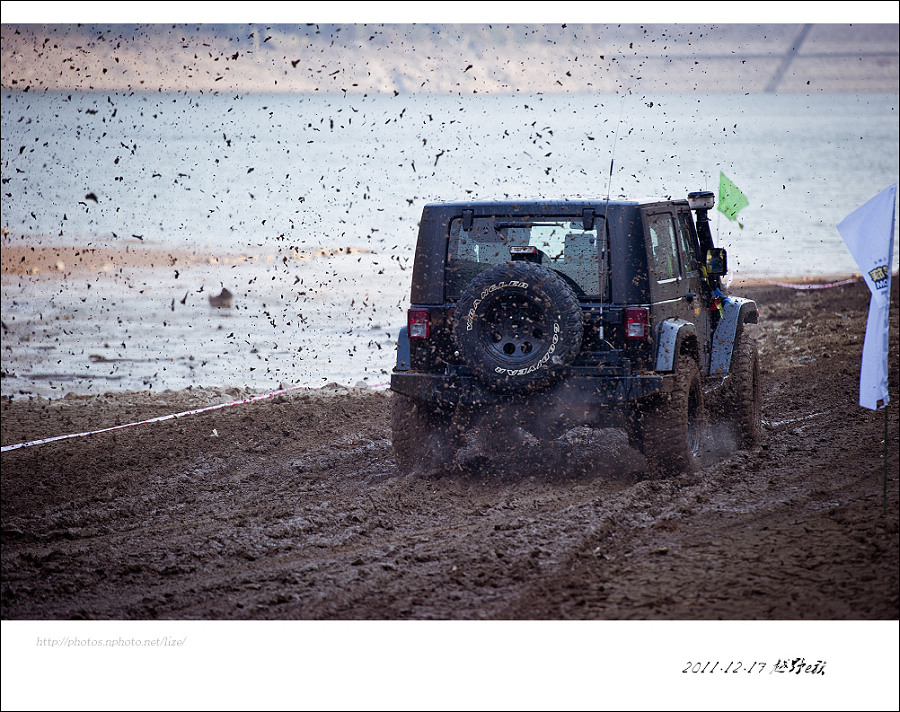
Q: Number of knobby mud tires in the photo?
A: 4